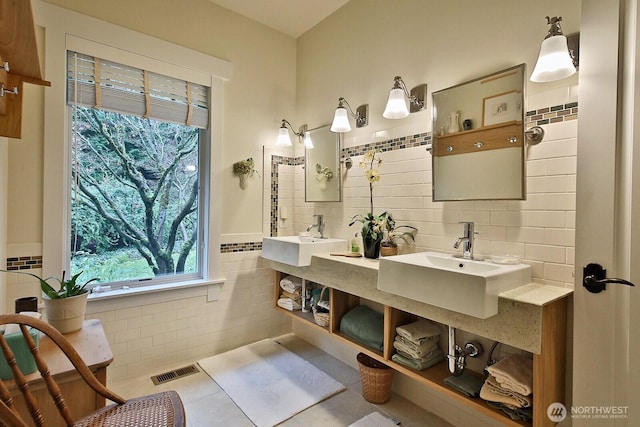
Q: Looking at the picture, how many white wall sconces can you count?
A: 4